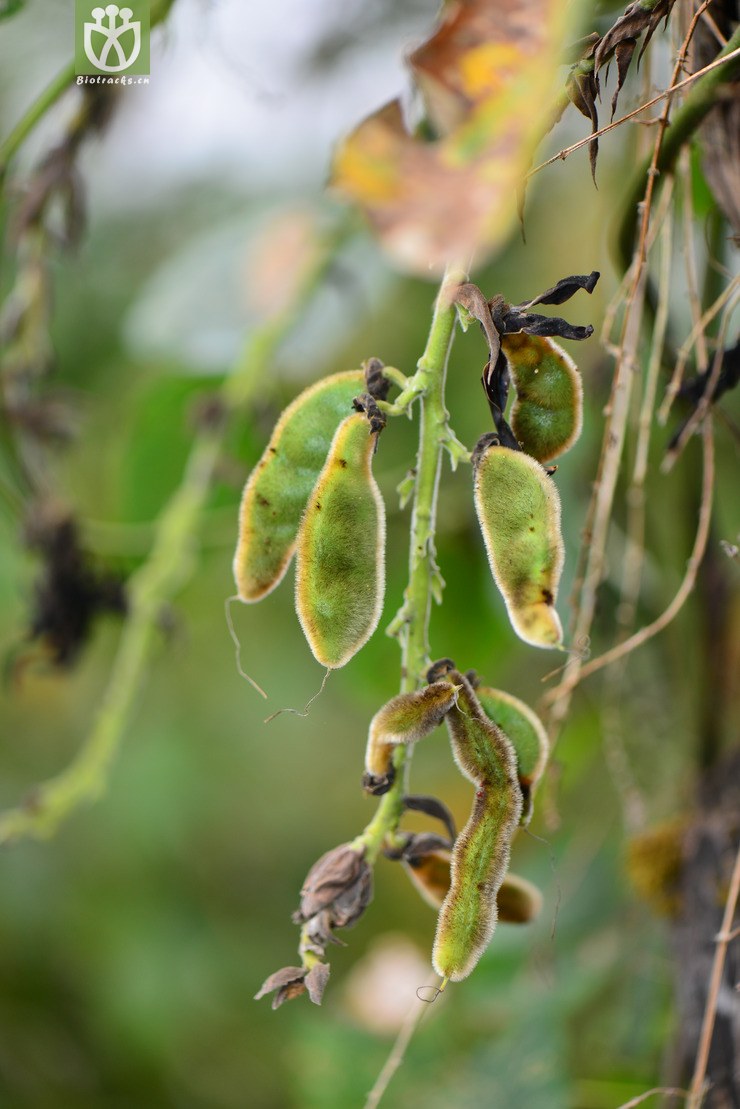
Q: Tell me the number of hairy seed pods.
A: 8